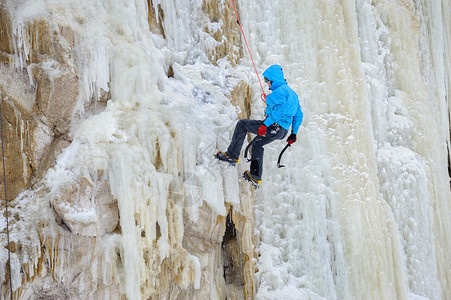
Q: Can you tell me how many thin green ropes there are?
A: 0